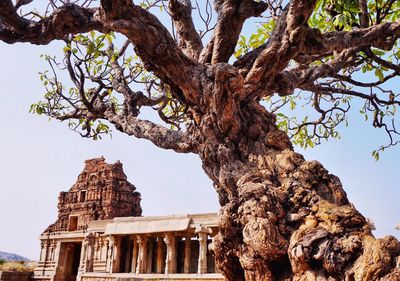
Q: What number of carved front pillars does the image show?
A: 4